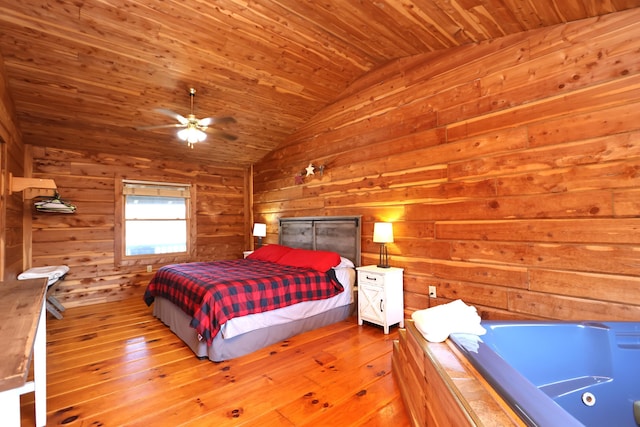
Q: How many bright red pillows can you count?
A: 2